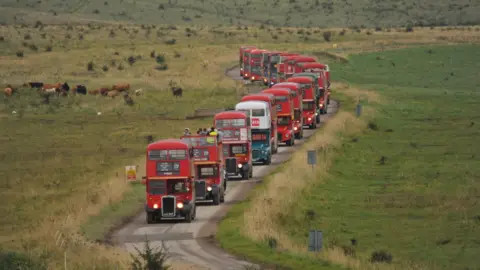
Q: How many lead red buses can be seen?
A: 3